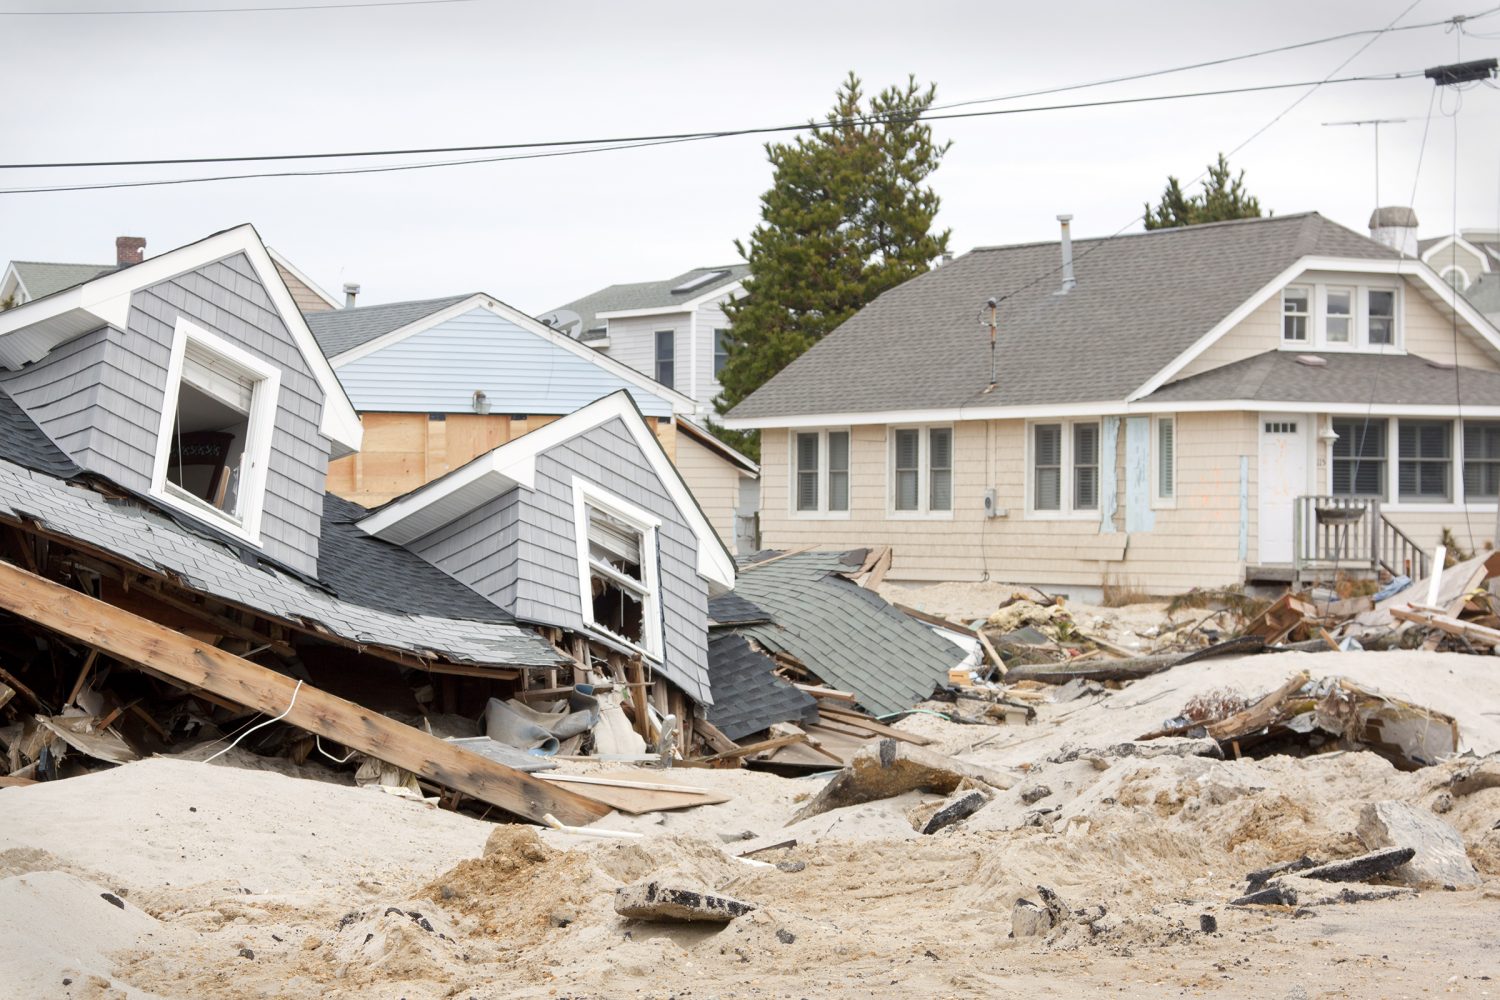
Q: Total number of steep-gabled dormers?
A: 2